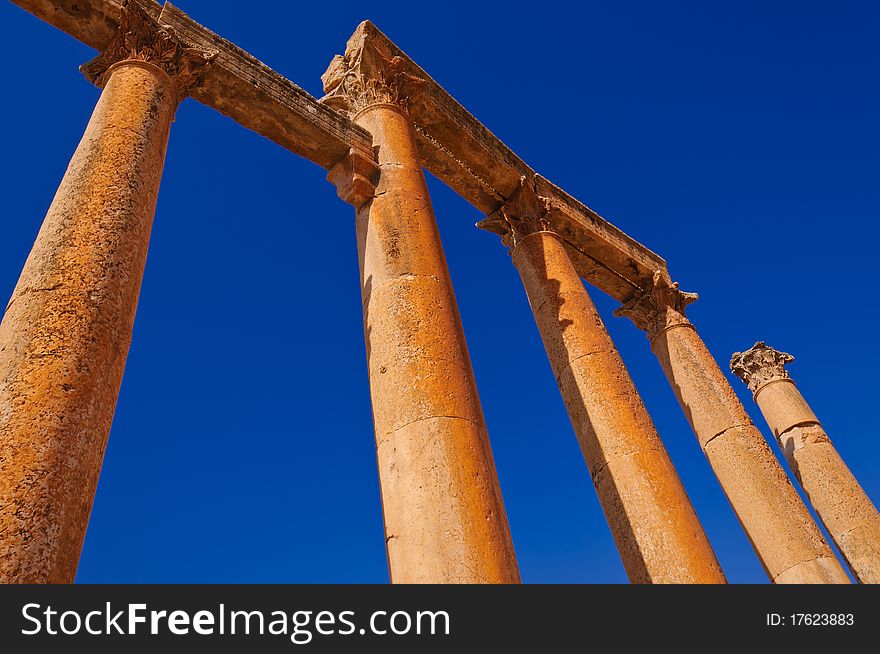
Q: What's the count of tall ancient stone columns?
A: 5